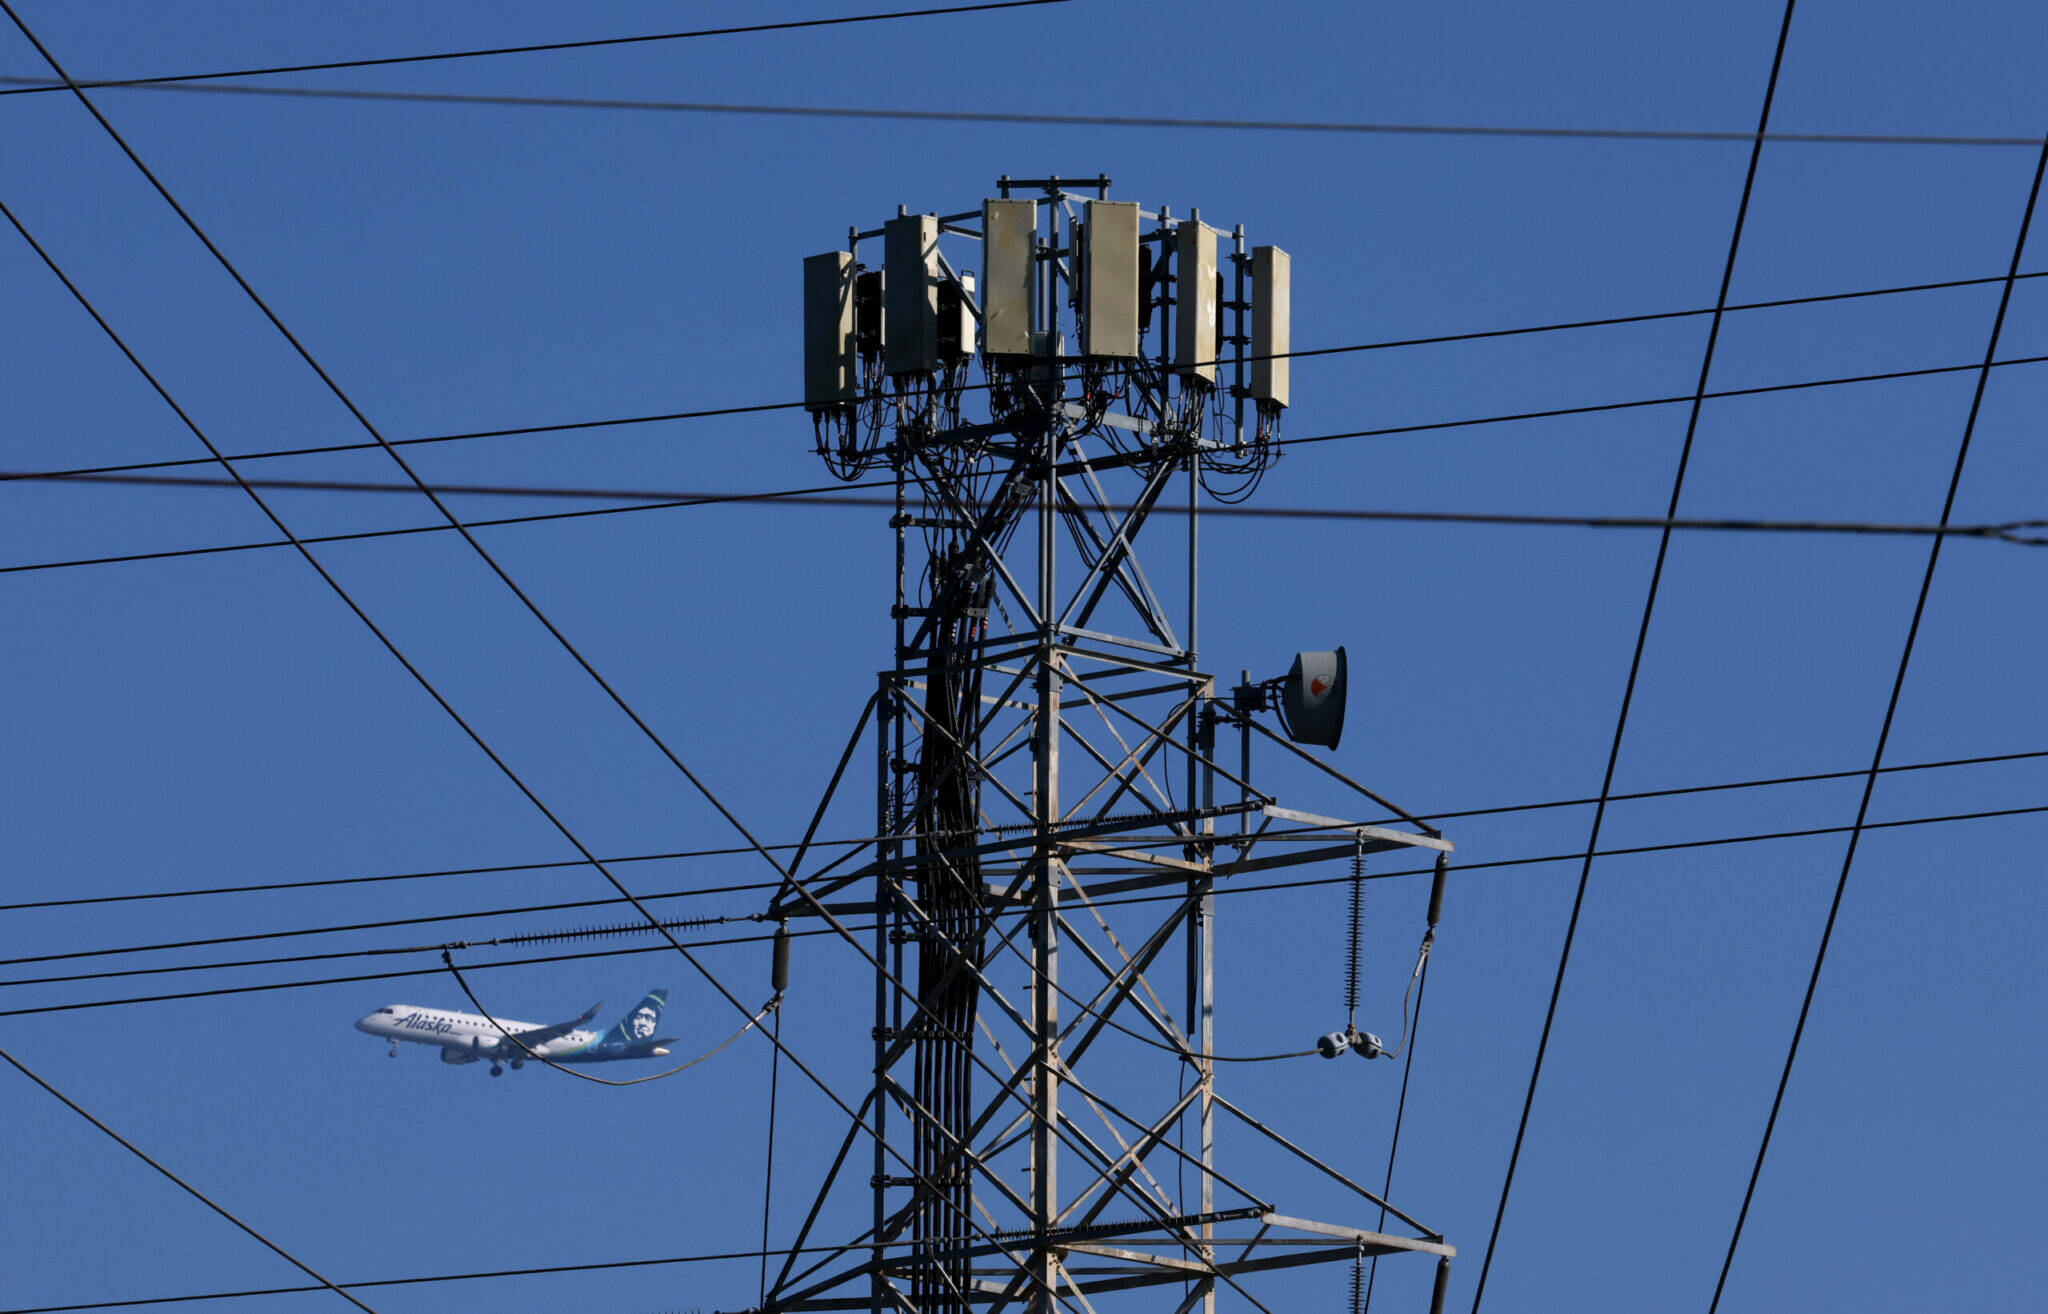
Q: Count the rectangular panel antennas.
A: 6